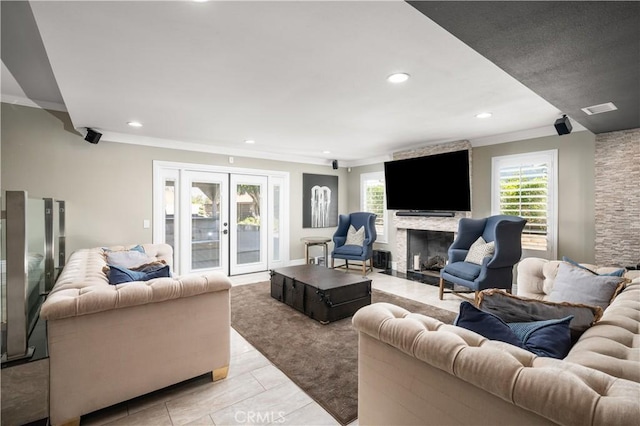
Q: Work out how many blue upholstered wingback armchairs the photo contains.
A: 2